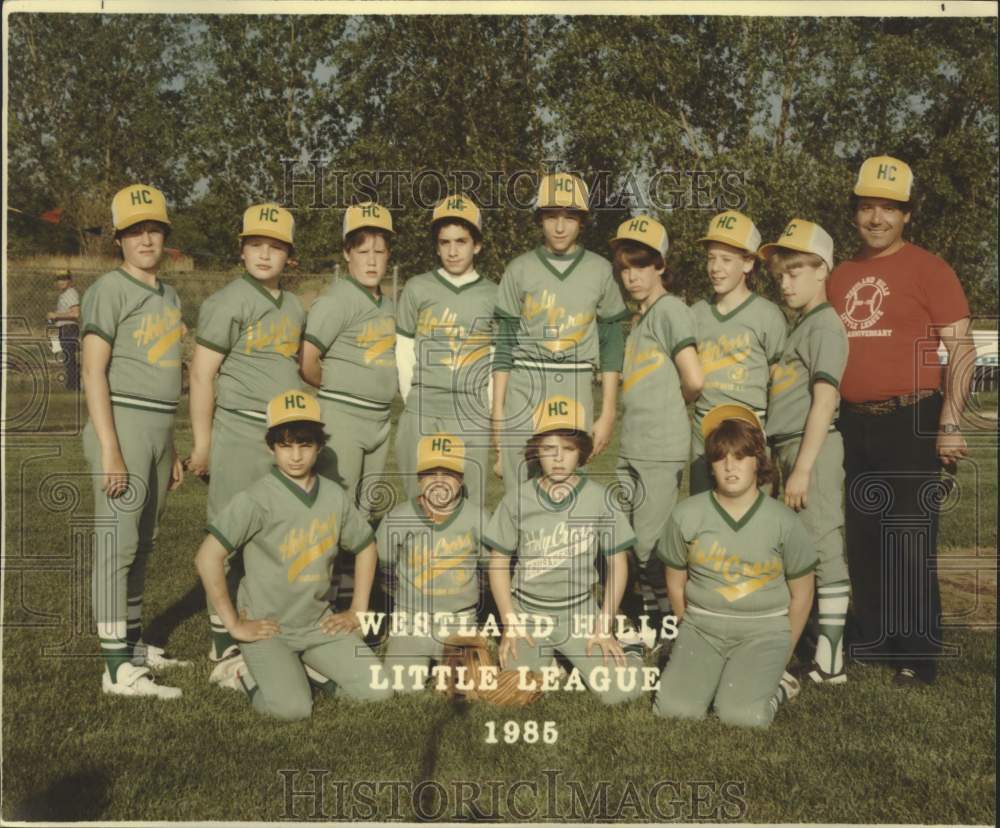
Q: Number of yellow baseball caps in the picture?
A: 13